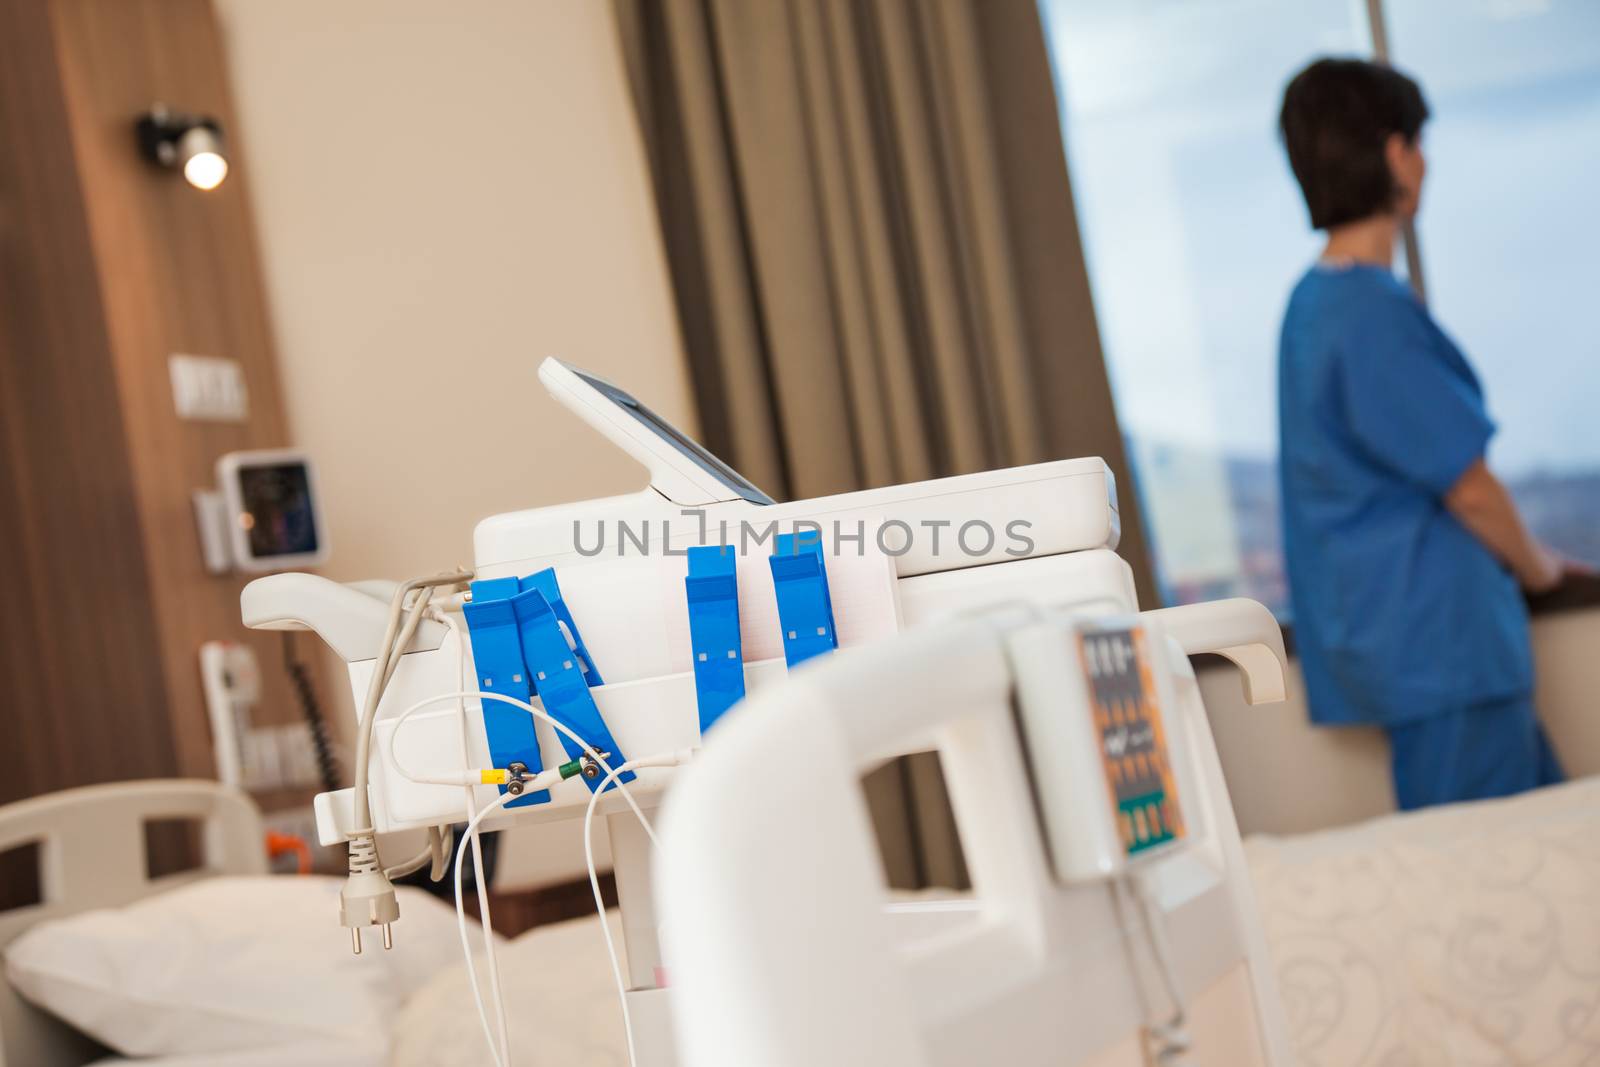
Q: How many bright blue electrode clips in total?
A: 4